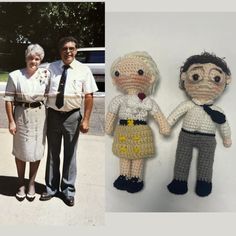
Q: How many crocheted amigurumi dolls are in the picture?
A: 2